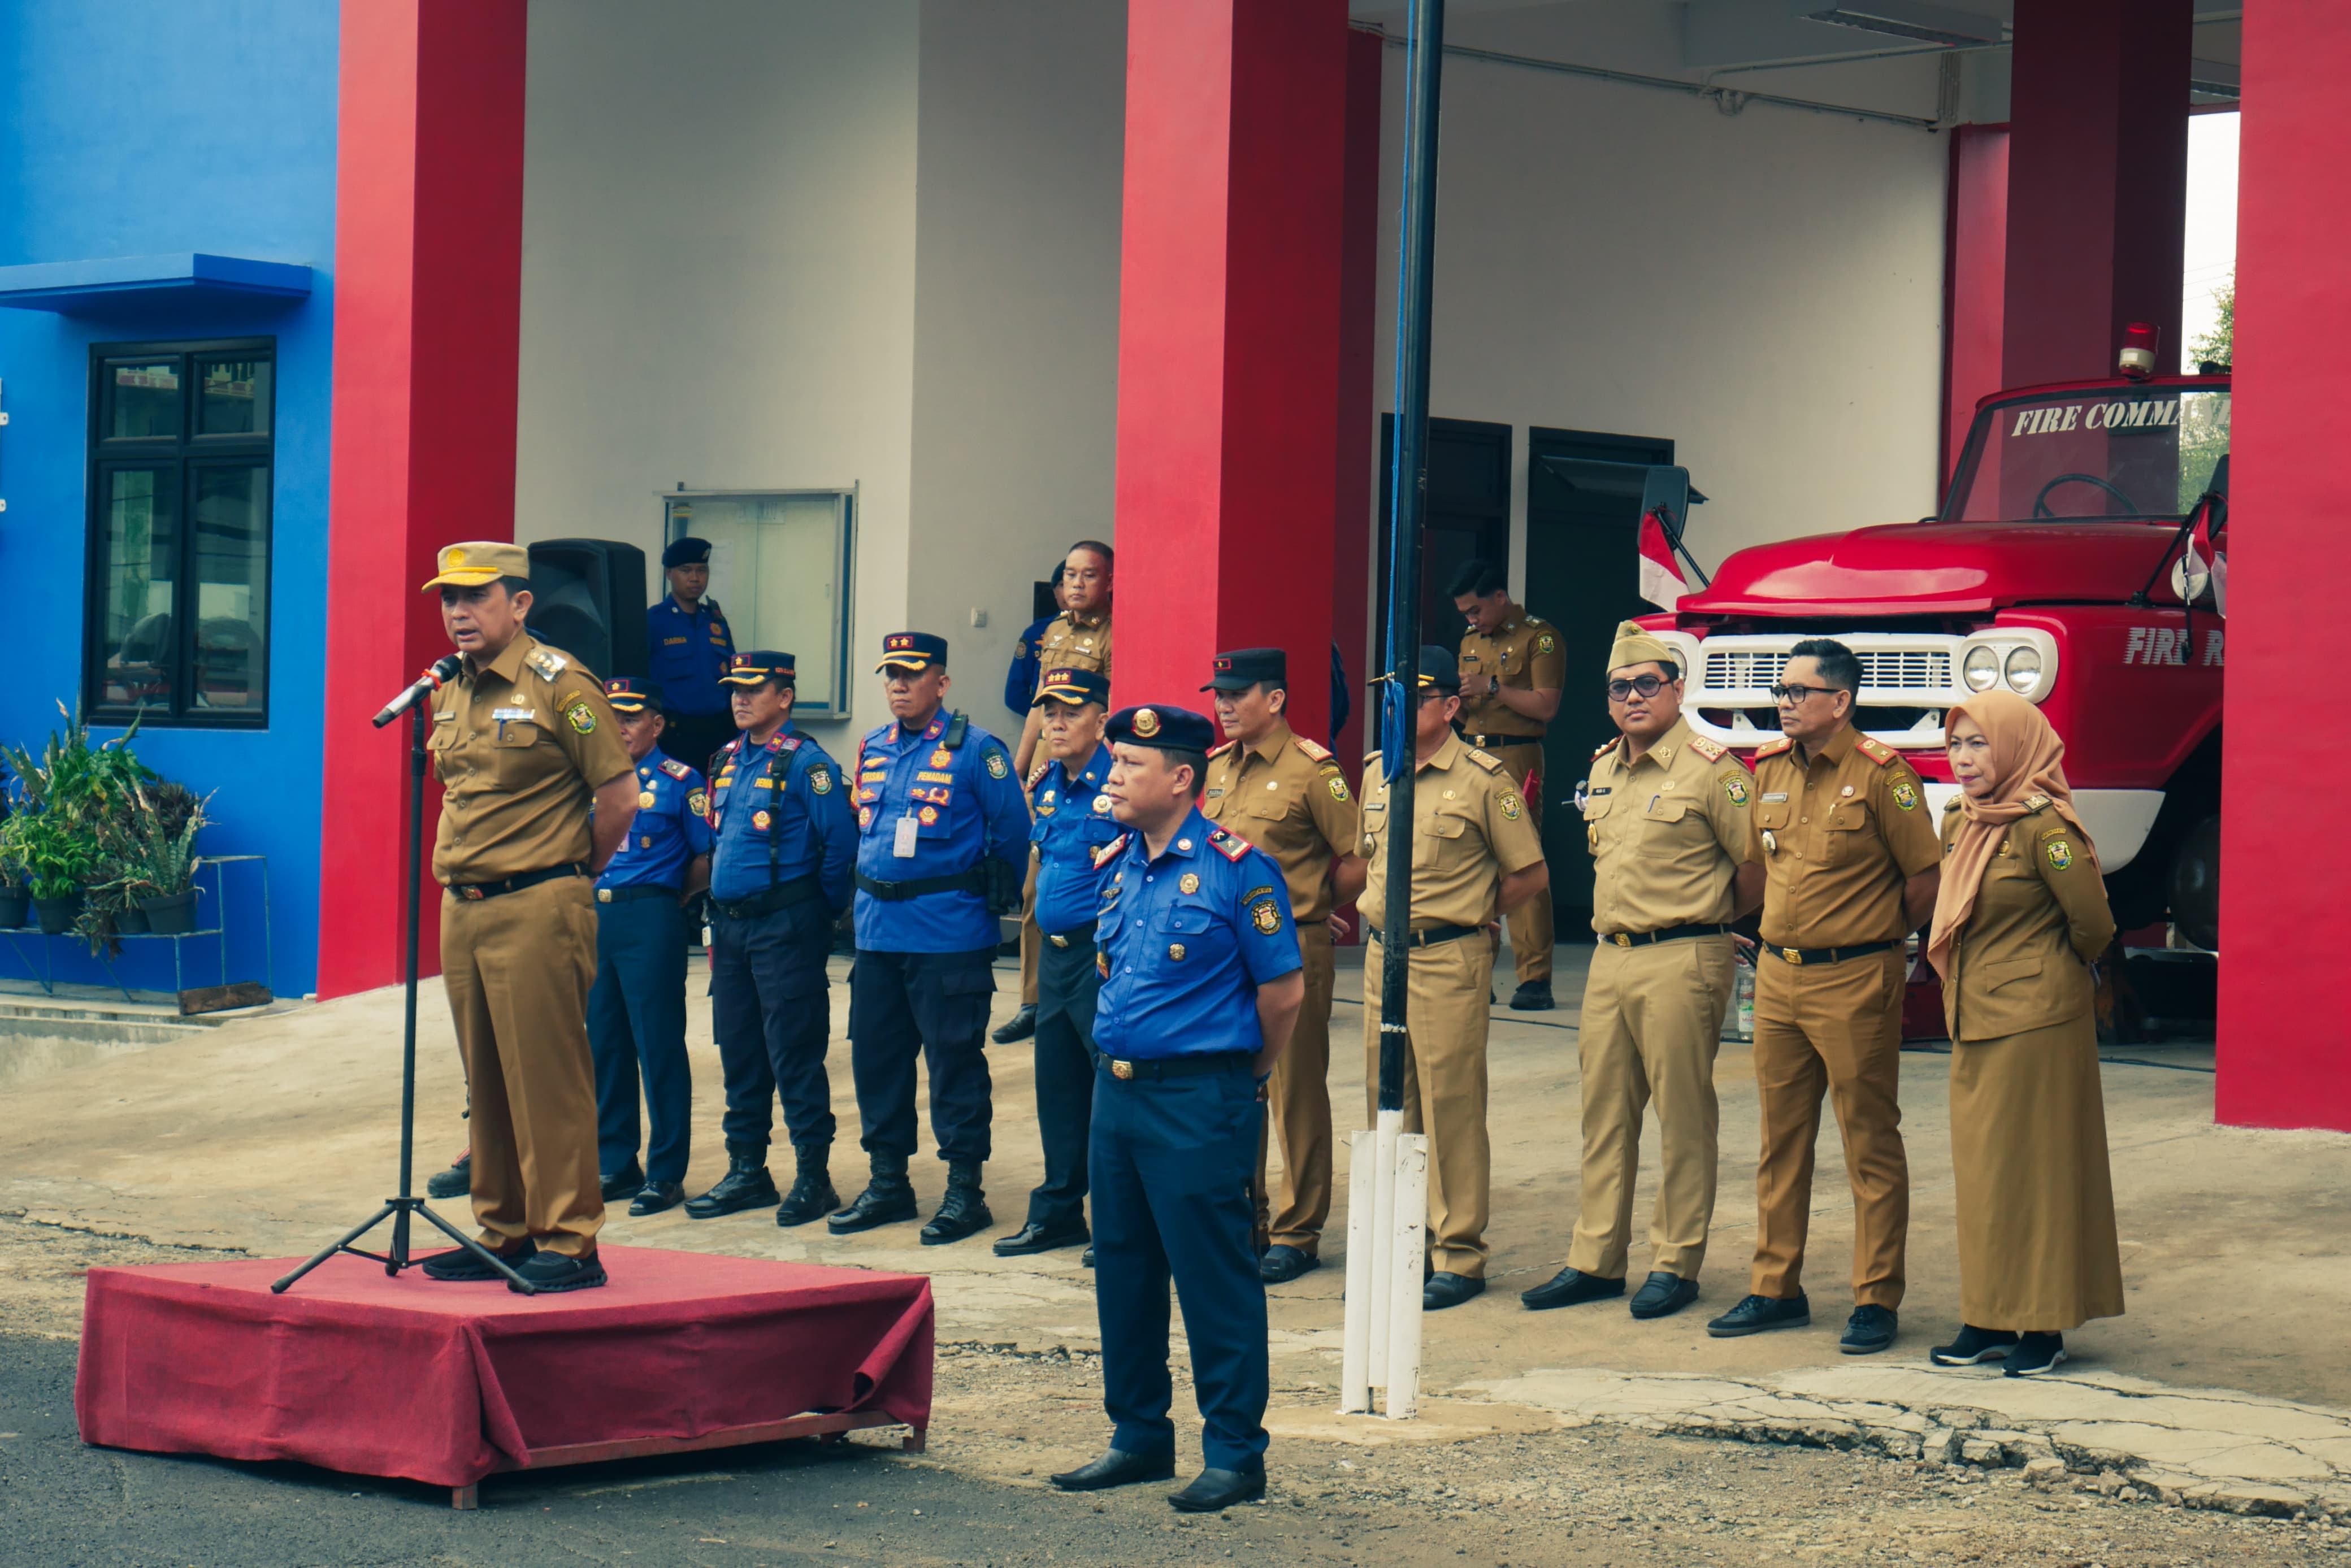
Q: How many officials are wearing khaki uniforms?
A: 8